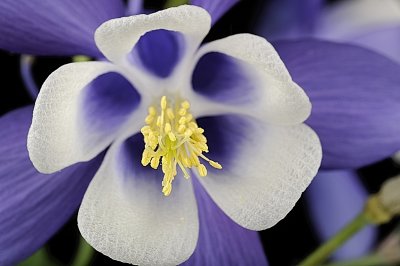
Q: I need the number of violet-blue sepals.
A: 5